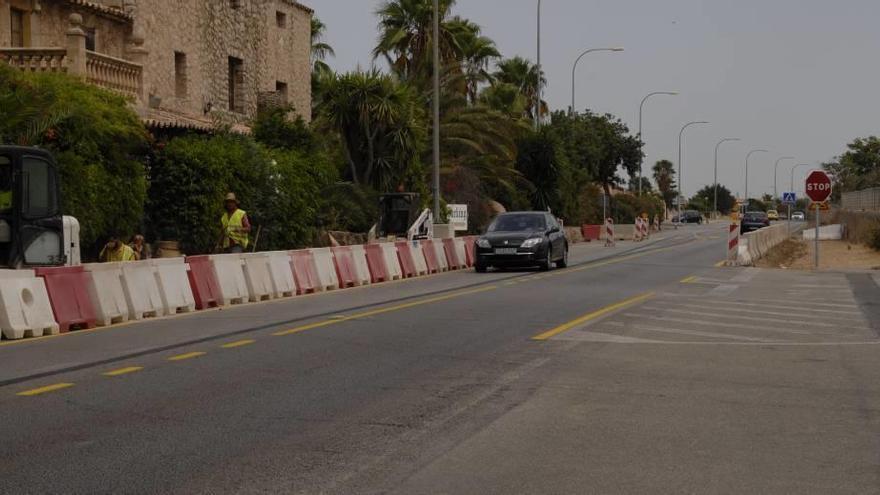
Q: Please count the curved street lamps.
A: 7